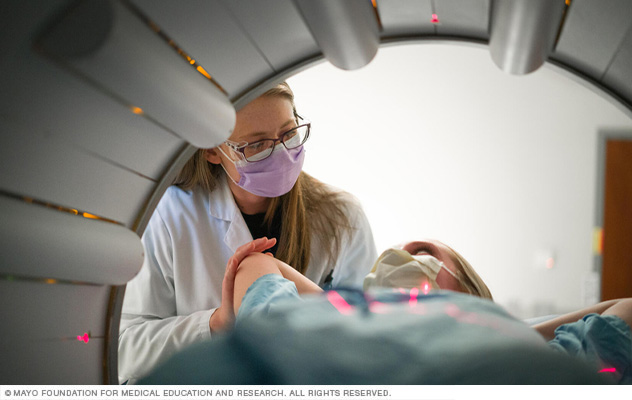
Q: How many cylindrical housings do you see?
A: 4